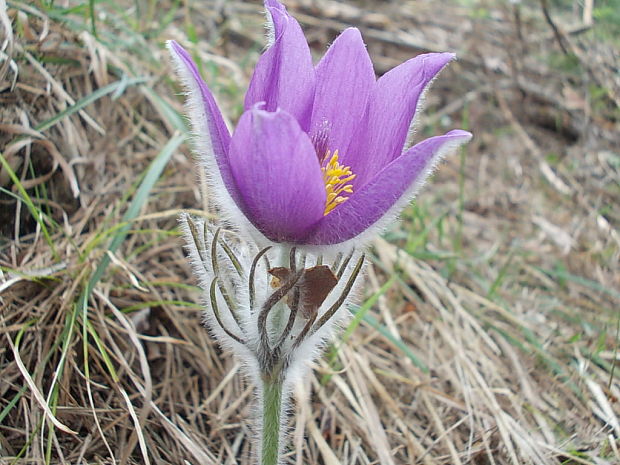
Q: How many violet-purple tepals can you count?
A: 6